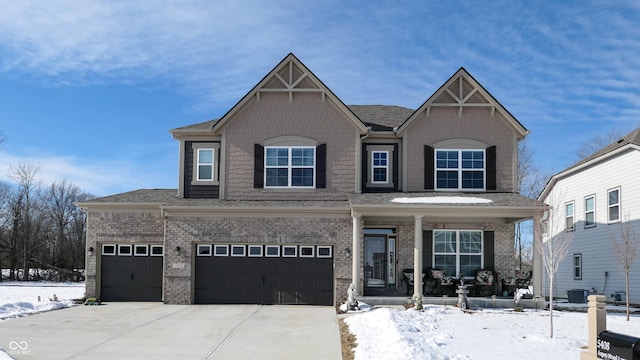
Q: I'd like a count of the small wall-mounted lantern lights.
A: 3